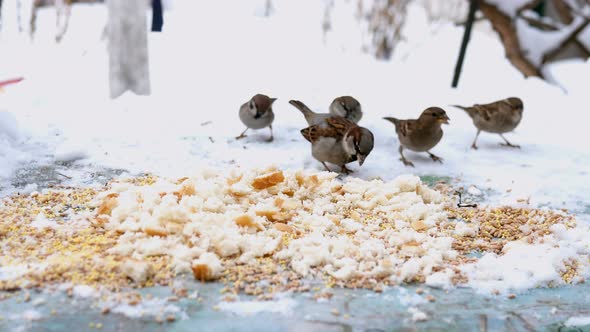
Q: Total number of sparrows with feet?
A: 4